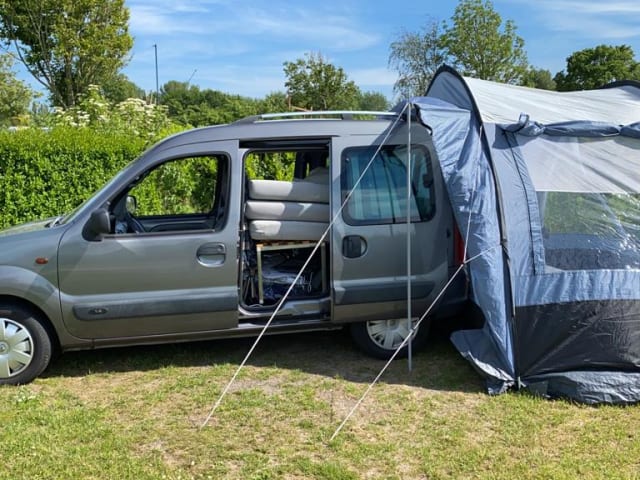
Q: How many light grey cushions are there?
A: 3